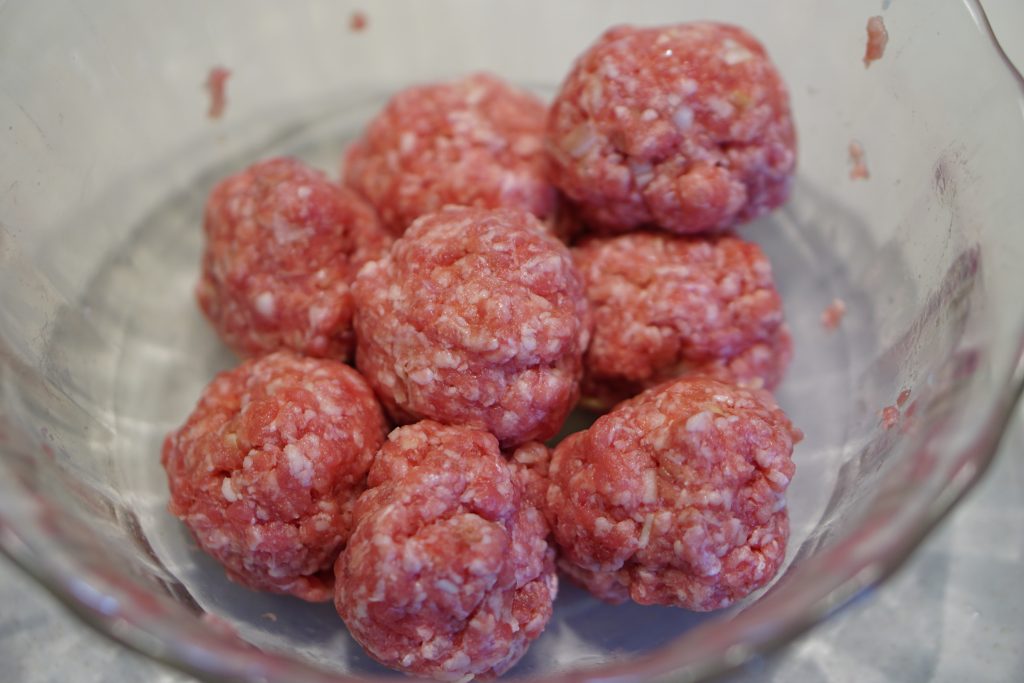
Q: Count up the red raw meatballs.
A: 8